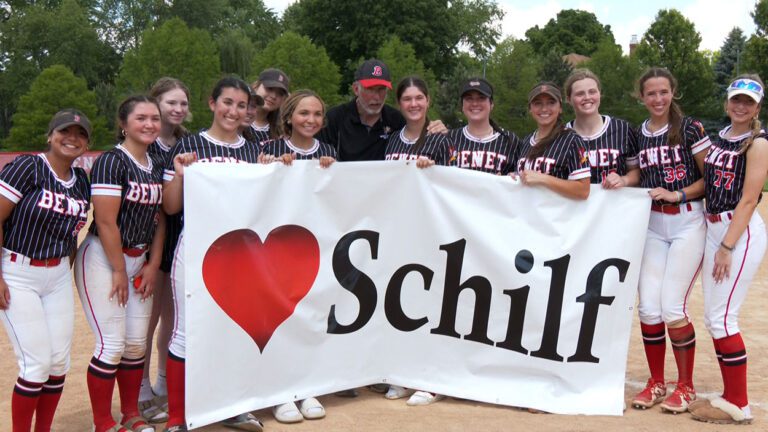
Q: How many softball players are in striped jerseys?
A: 13